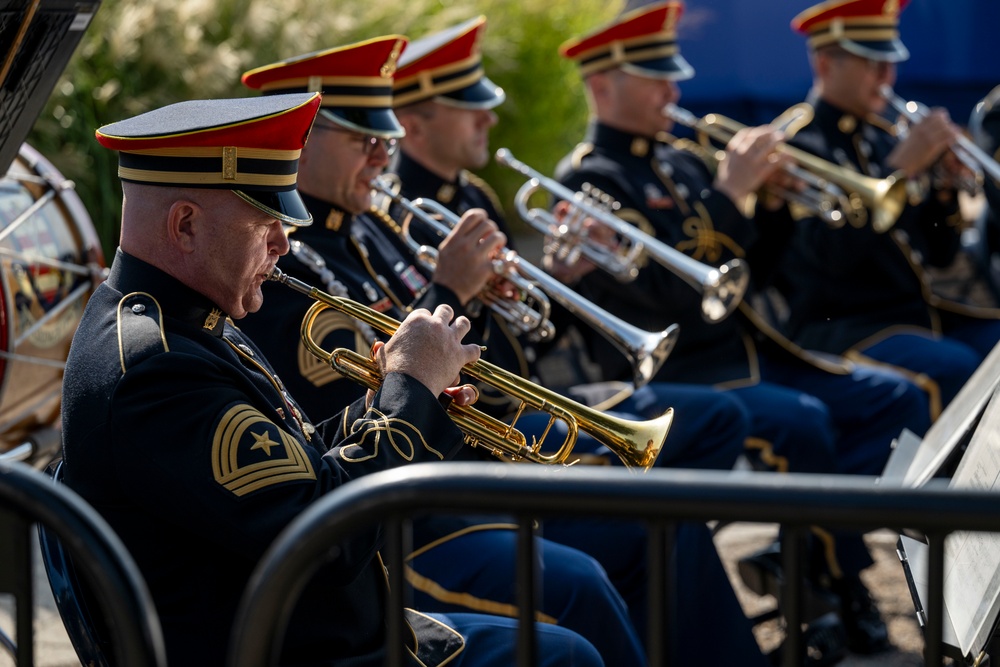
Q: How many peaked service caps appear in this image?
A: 5